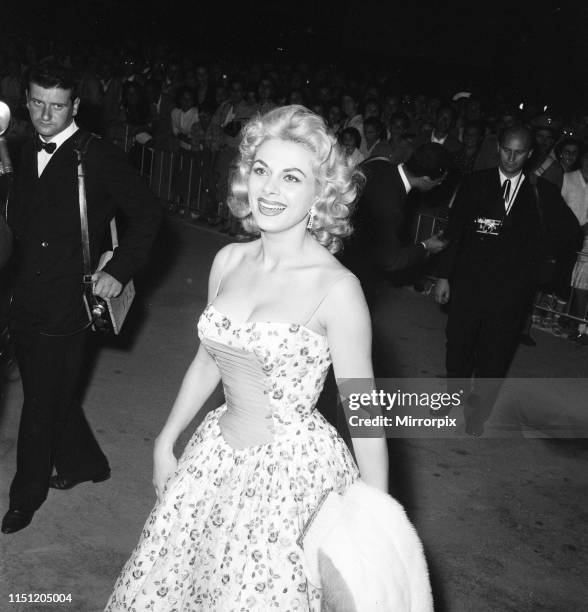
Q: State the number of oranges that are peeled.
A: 0